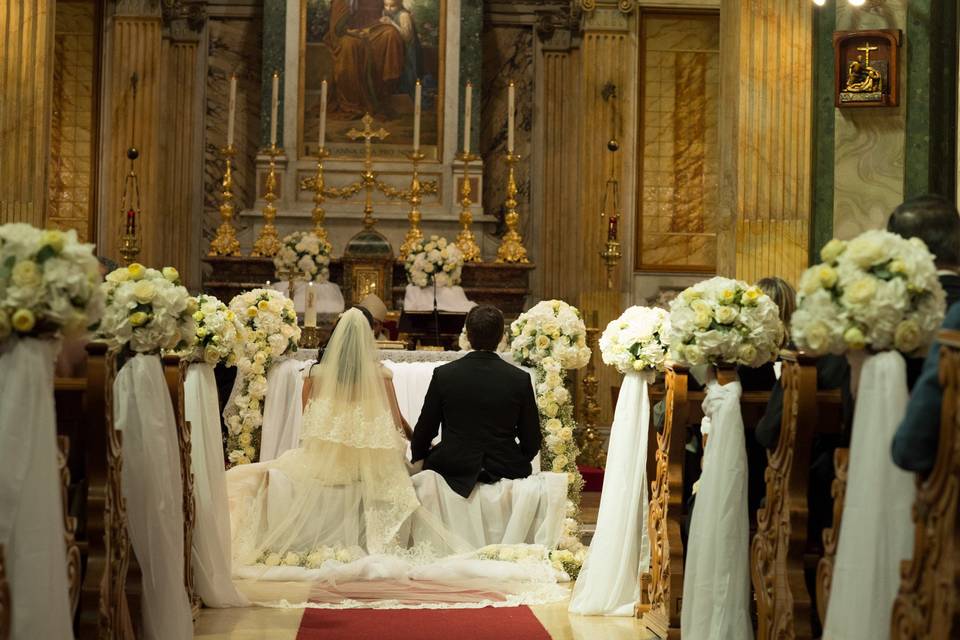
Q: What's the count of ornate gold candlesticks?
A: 6